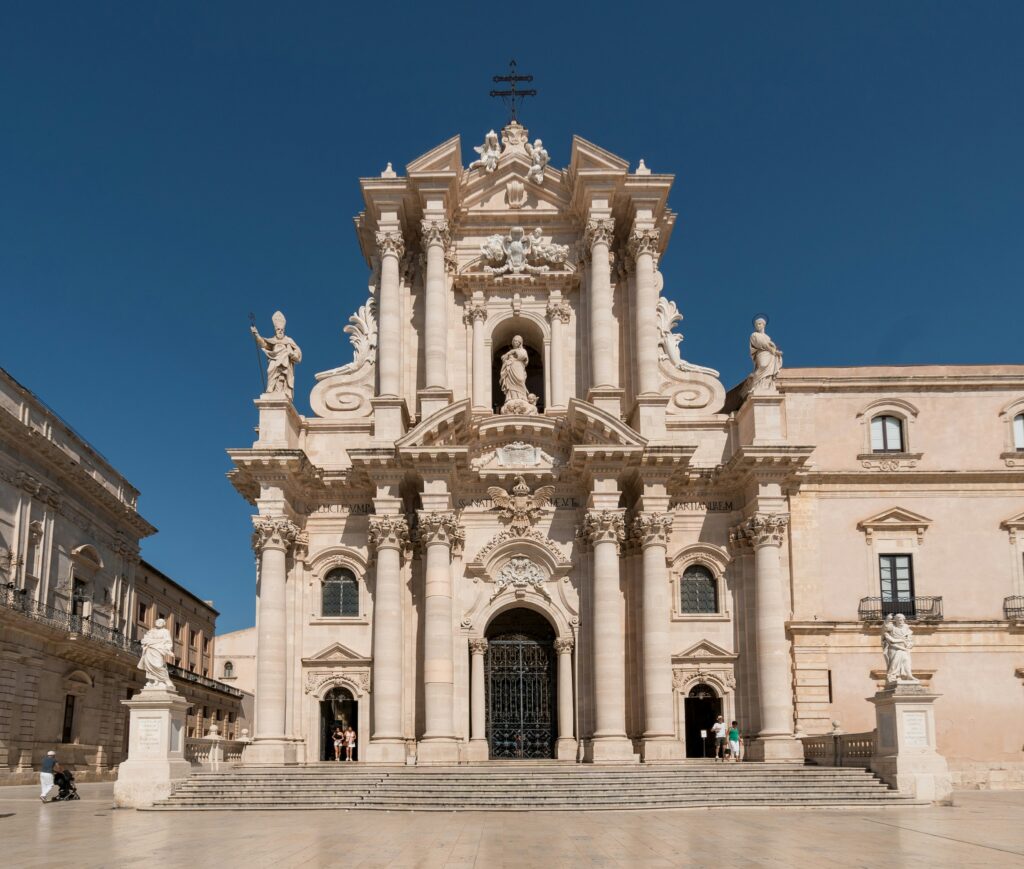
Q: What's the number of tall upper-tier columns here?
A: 4